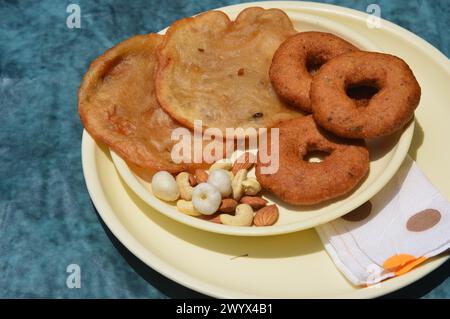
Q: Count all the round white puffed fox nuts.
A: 3